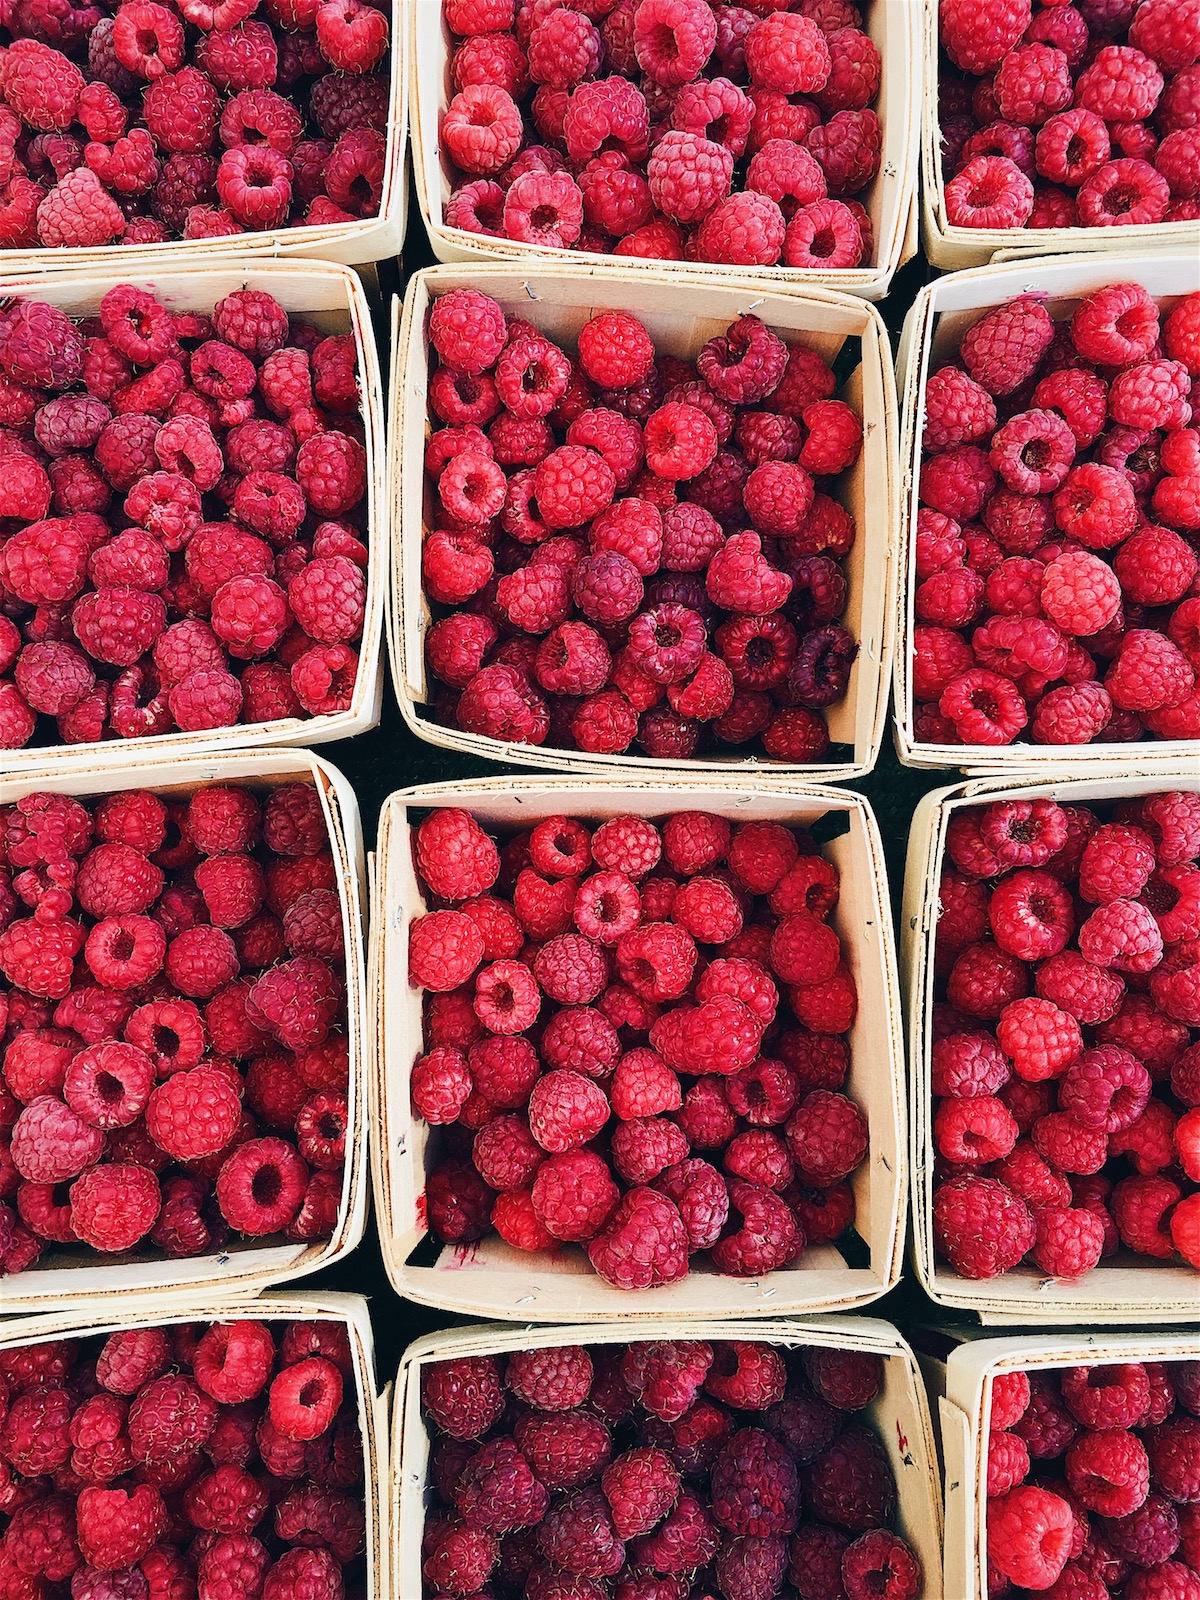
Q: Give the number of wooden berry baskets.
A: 12